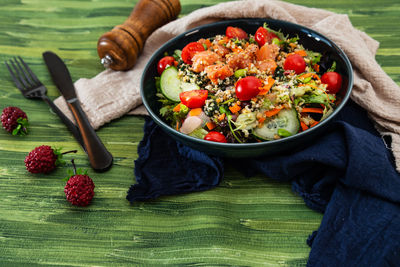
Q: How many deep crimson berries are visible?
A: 3